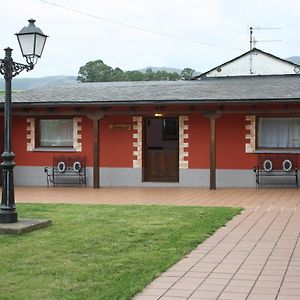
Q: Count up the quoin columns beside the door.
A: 2